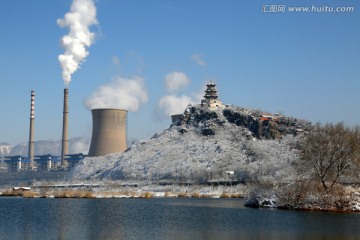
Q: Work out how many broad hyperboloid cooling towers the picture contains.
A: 1